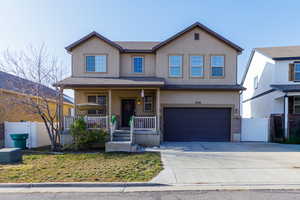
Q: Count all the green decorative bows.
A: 2